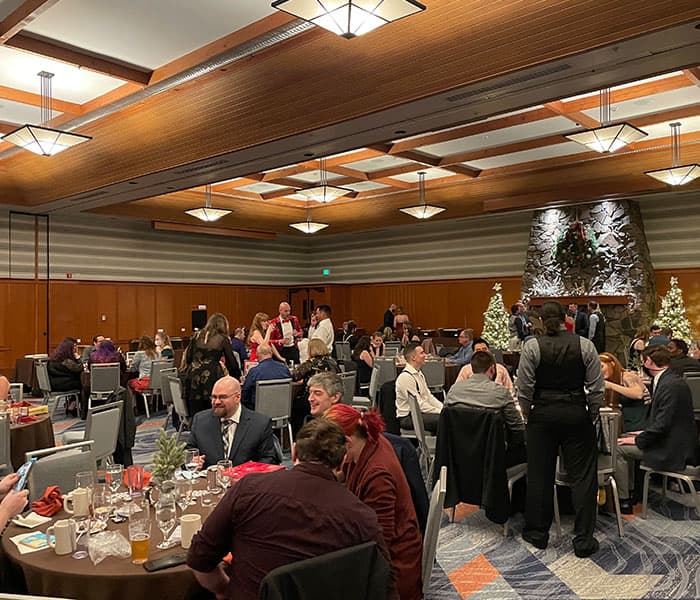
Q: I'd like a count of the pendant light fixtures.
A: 8